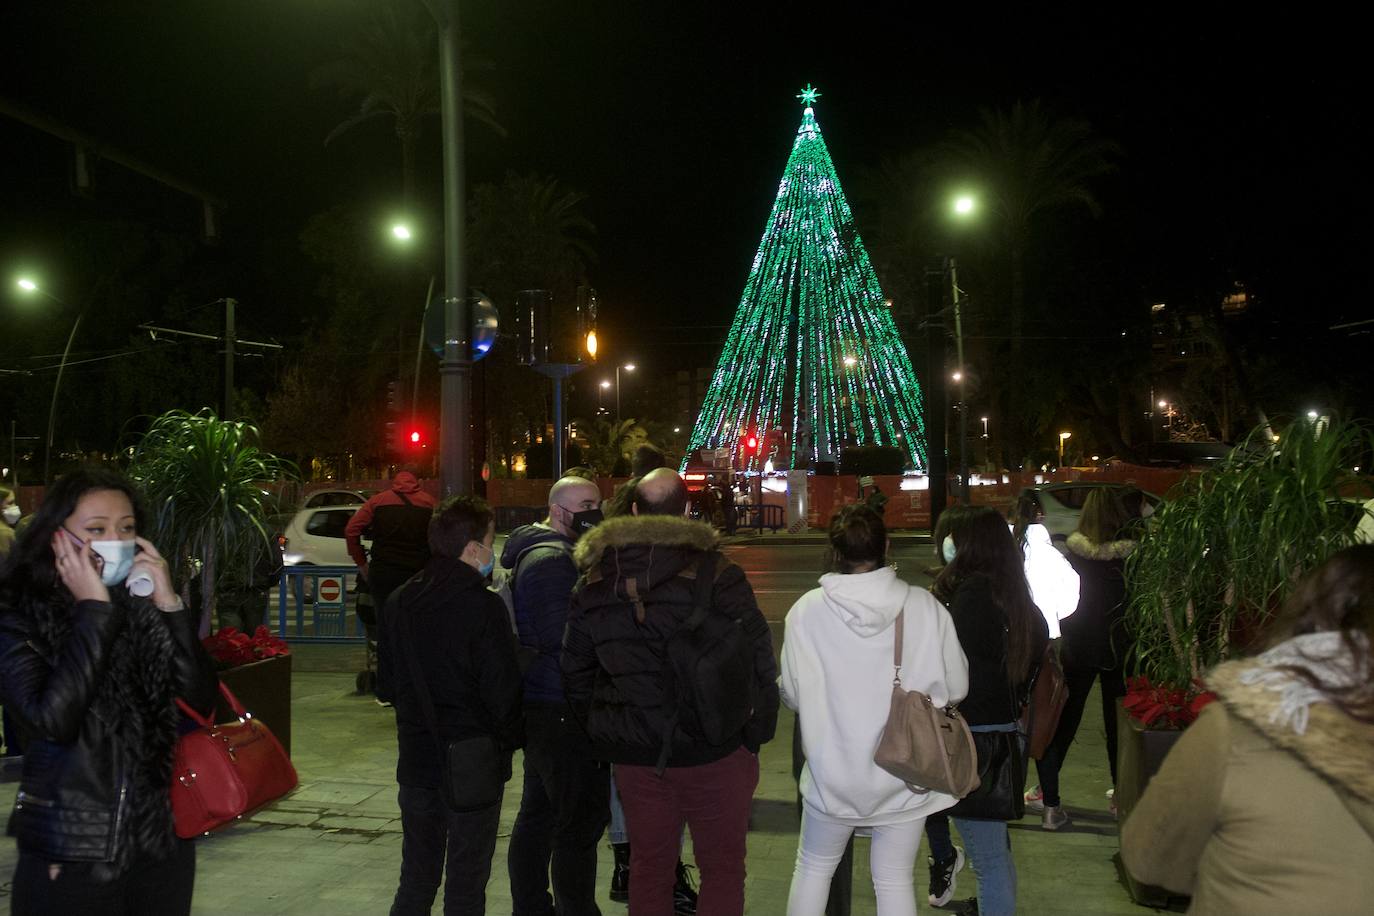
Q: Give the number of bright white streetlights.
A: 3